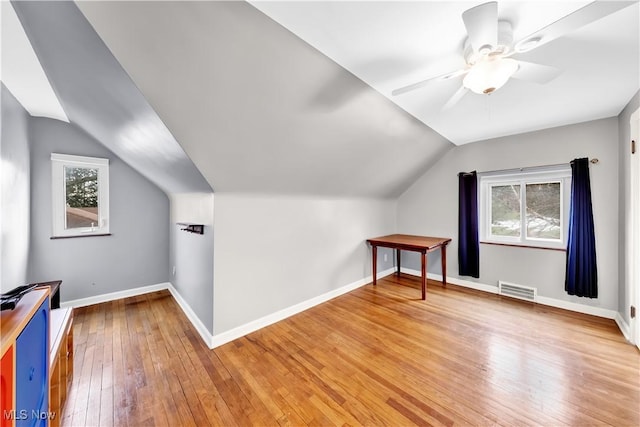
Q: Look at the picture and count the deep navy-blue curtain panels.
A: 2